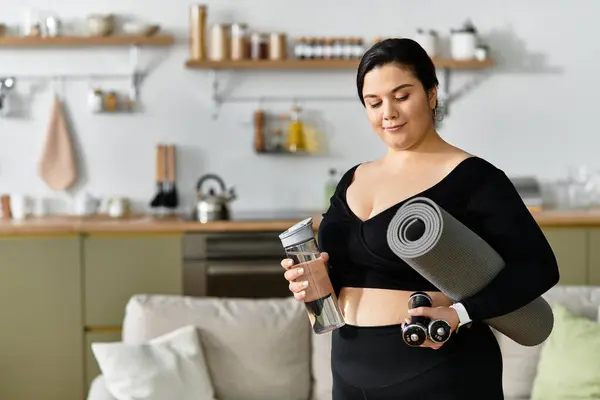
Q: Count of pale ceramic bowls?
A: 2